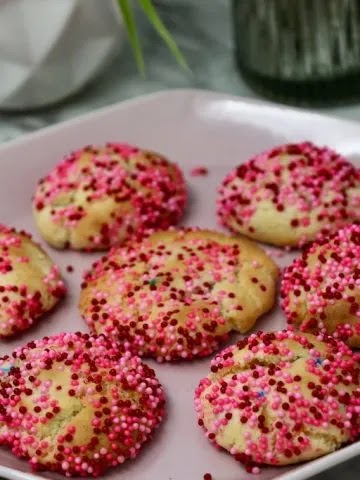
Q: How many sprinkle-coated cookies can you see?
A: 7